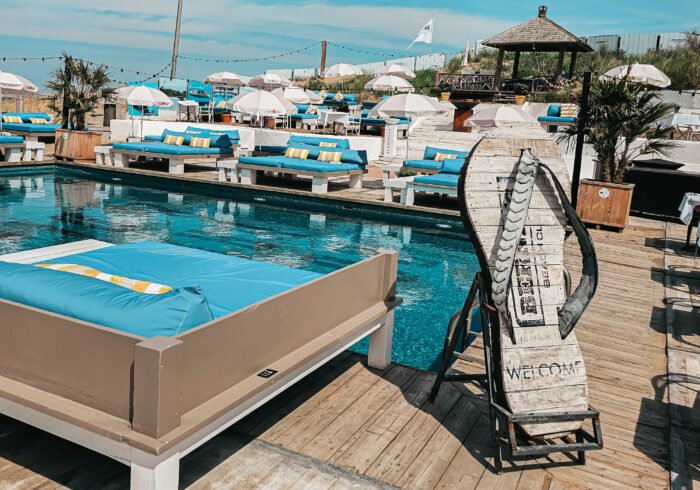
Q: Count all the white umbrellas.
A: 12